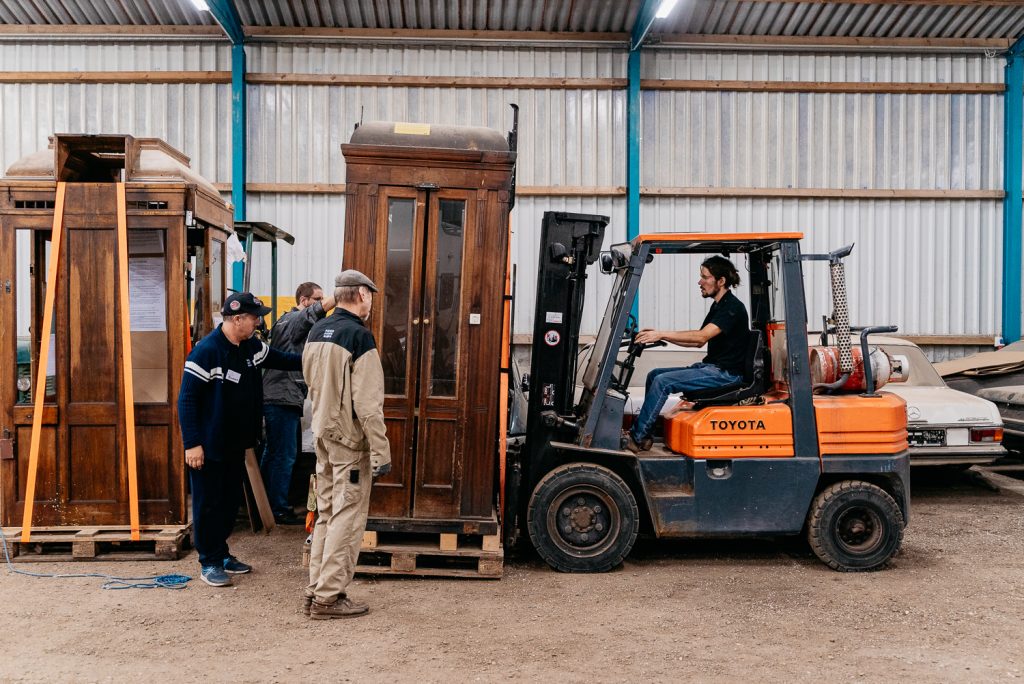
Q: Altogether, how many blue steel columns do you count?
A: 3